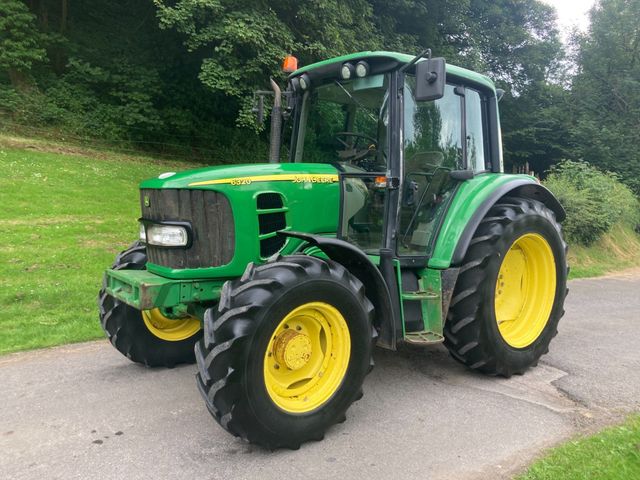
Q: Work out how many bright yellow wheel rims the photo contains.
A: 3